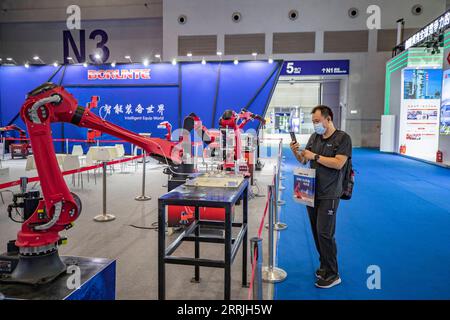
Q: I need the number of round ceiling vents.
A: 5